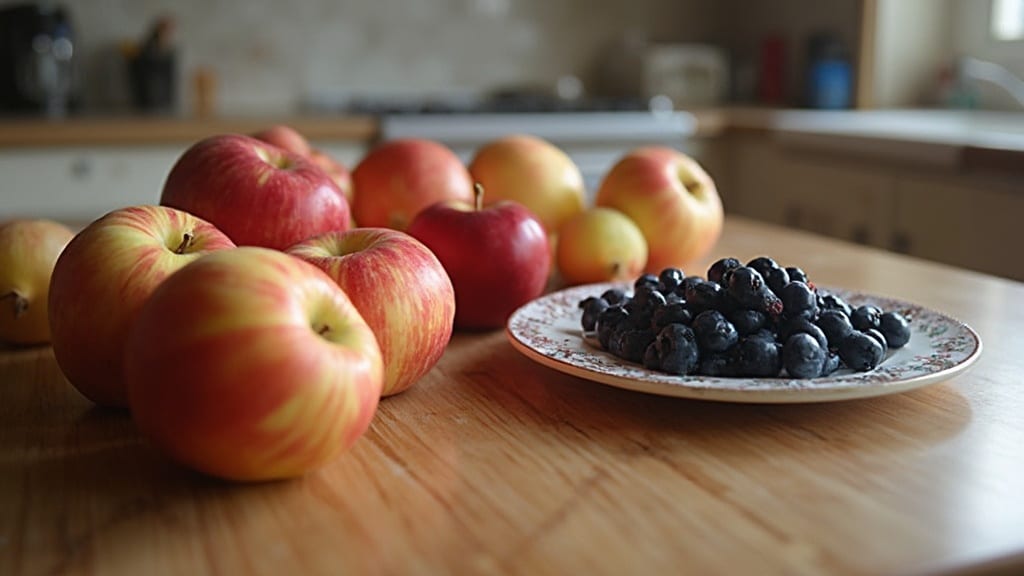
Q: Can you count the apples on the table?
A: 12